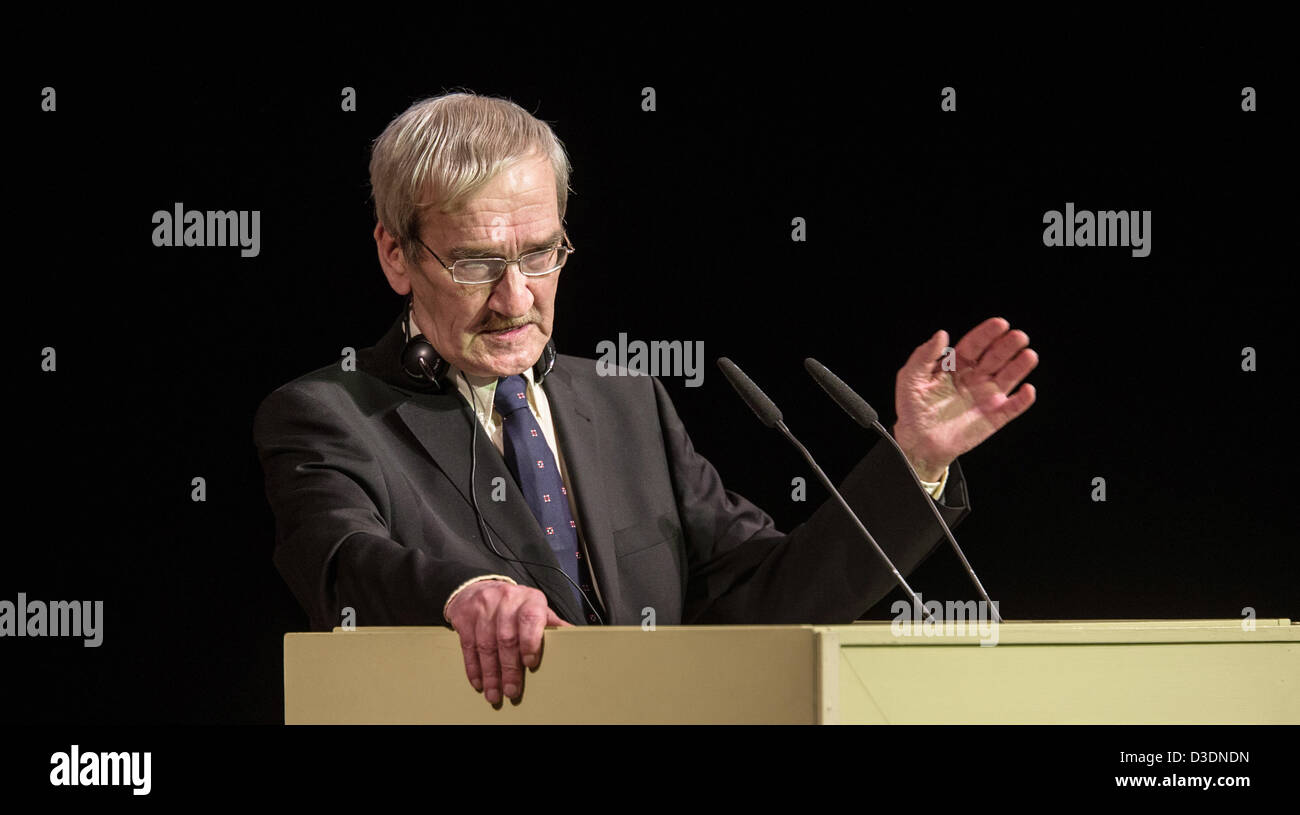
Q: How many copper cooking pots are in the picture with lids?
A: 0